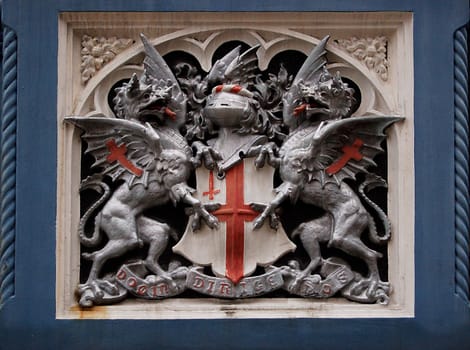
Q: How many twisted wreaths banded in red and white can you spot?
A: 1